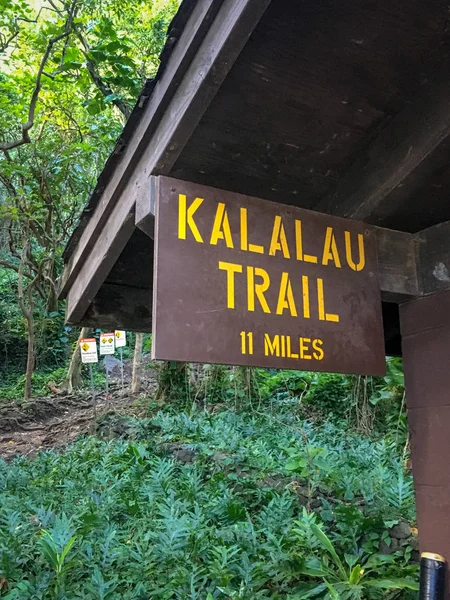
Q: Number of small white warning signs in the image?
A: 3